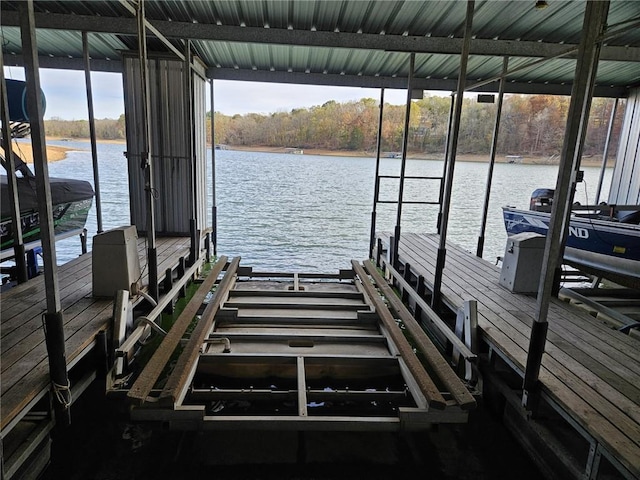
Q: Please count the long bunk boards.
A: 4